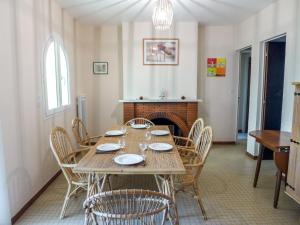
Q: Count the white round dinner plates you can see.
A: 6